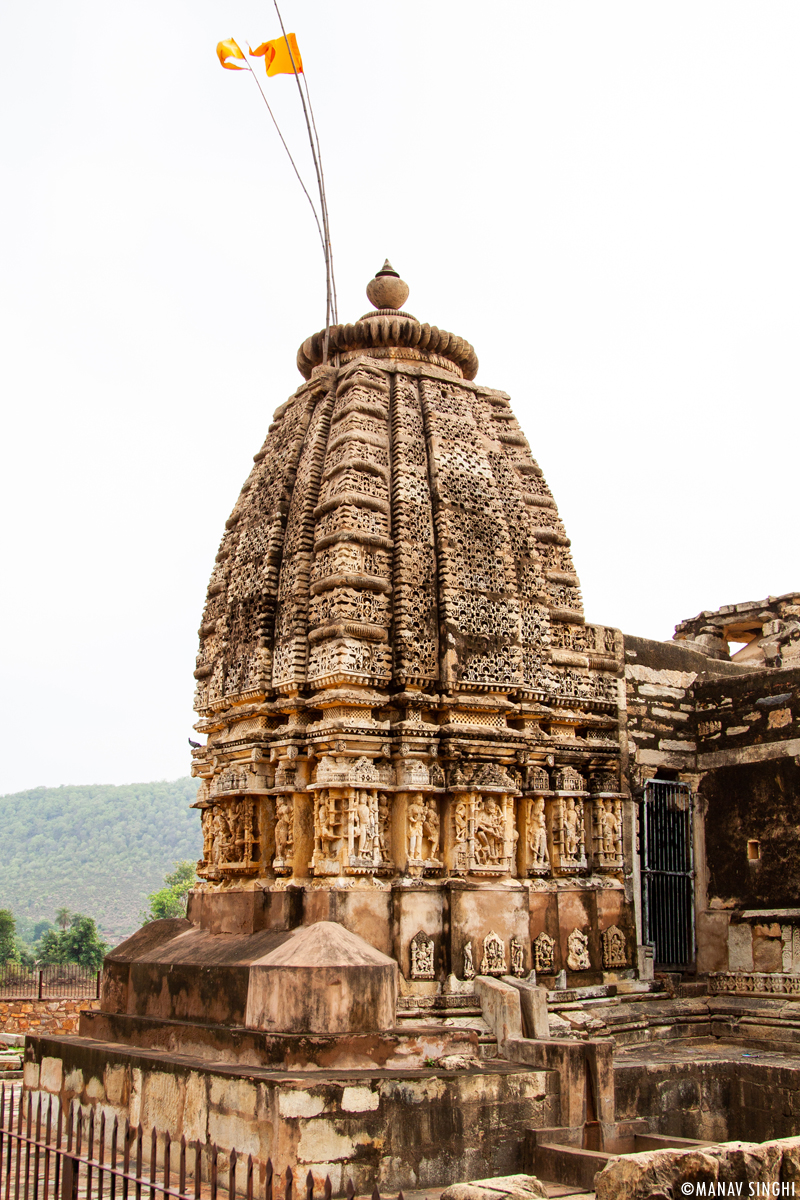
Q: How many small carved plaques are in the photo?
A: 7